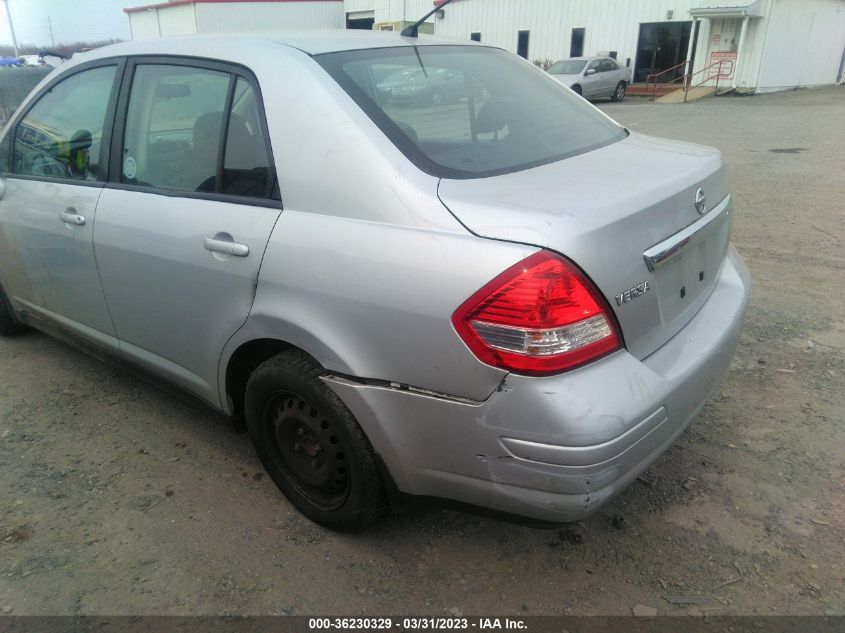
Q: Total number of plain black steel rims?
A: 1